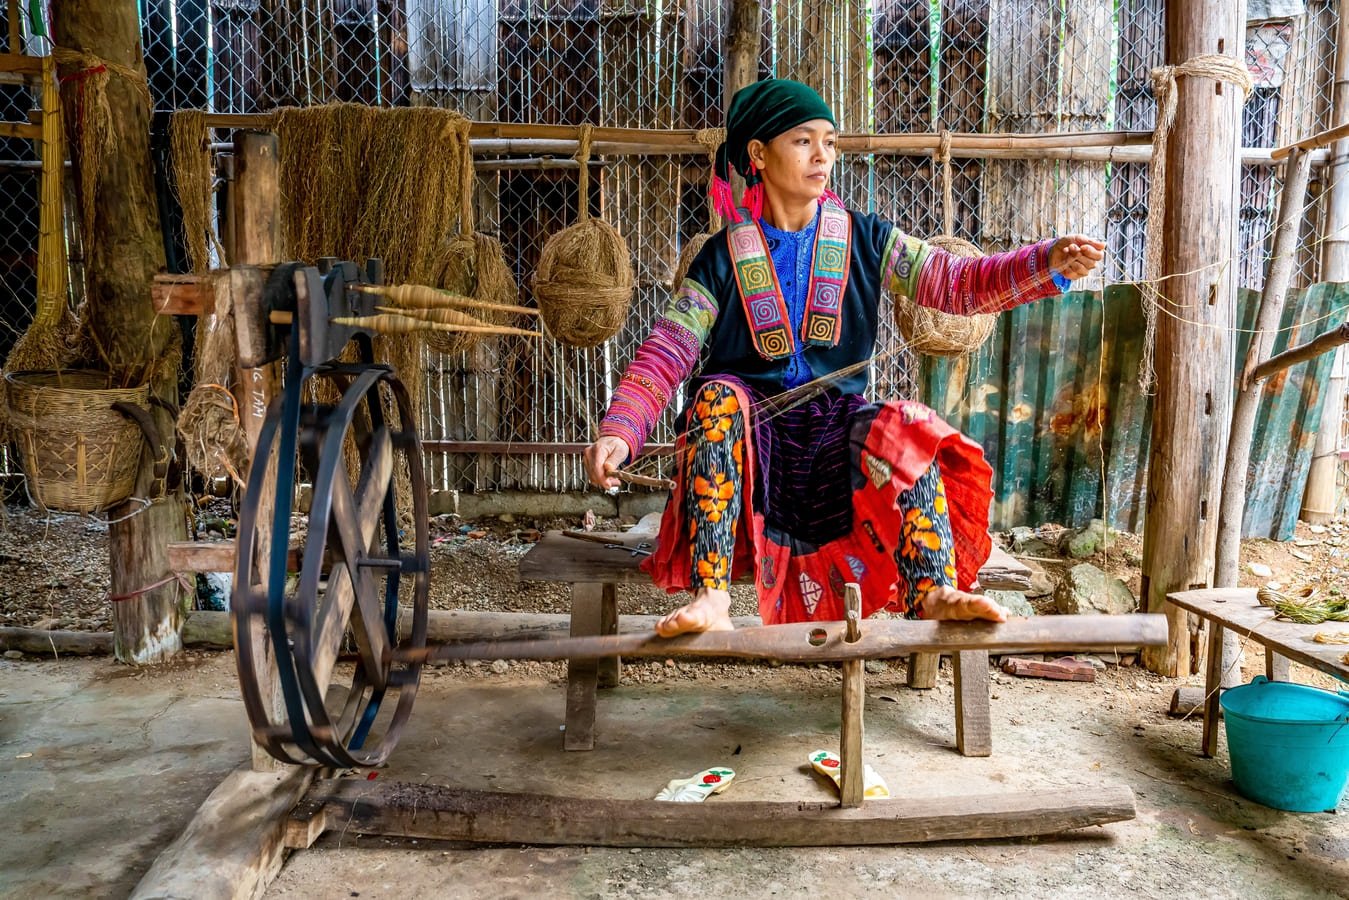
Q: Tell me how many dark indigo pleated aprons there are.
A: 1